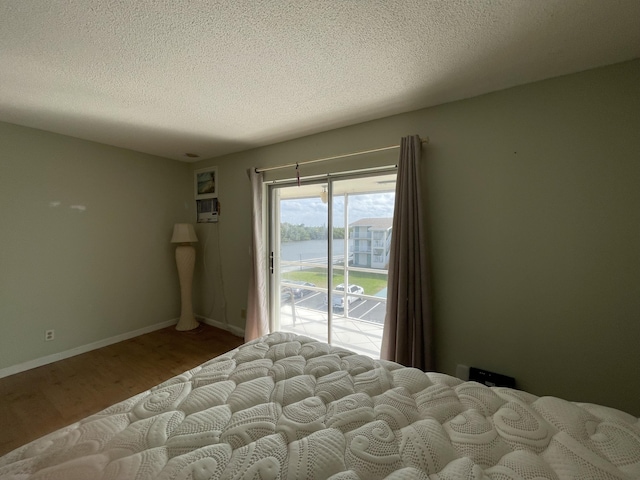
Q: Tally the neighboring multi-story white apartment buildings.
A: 1